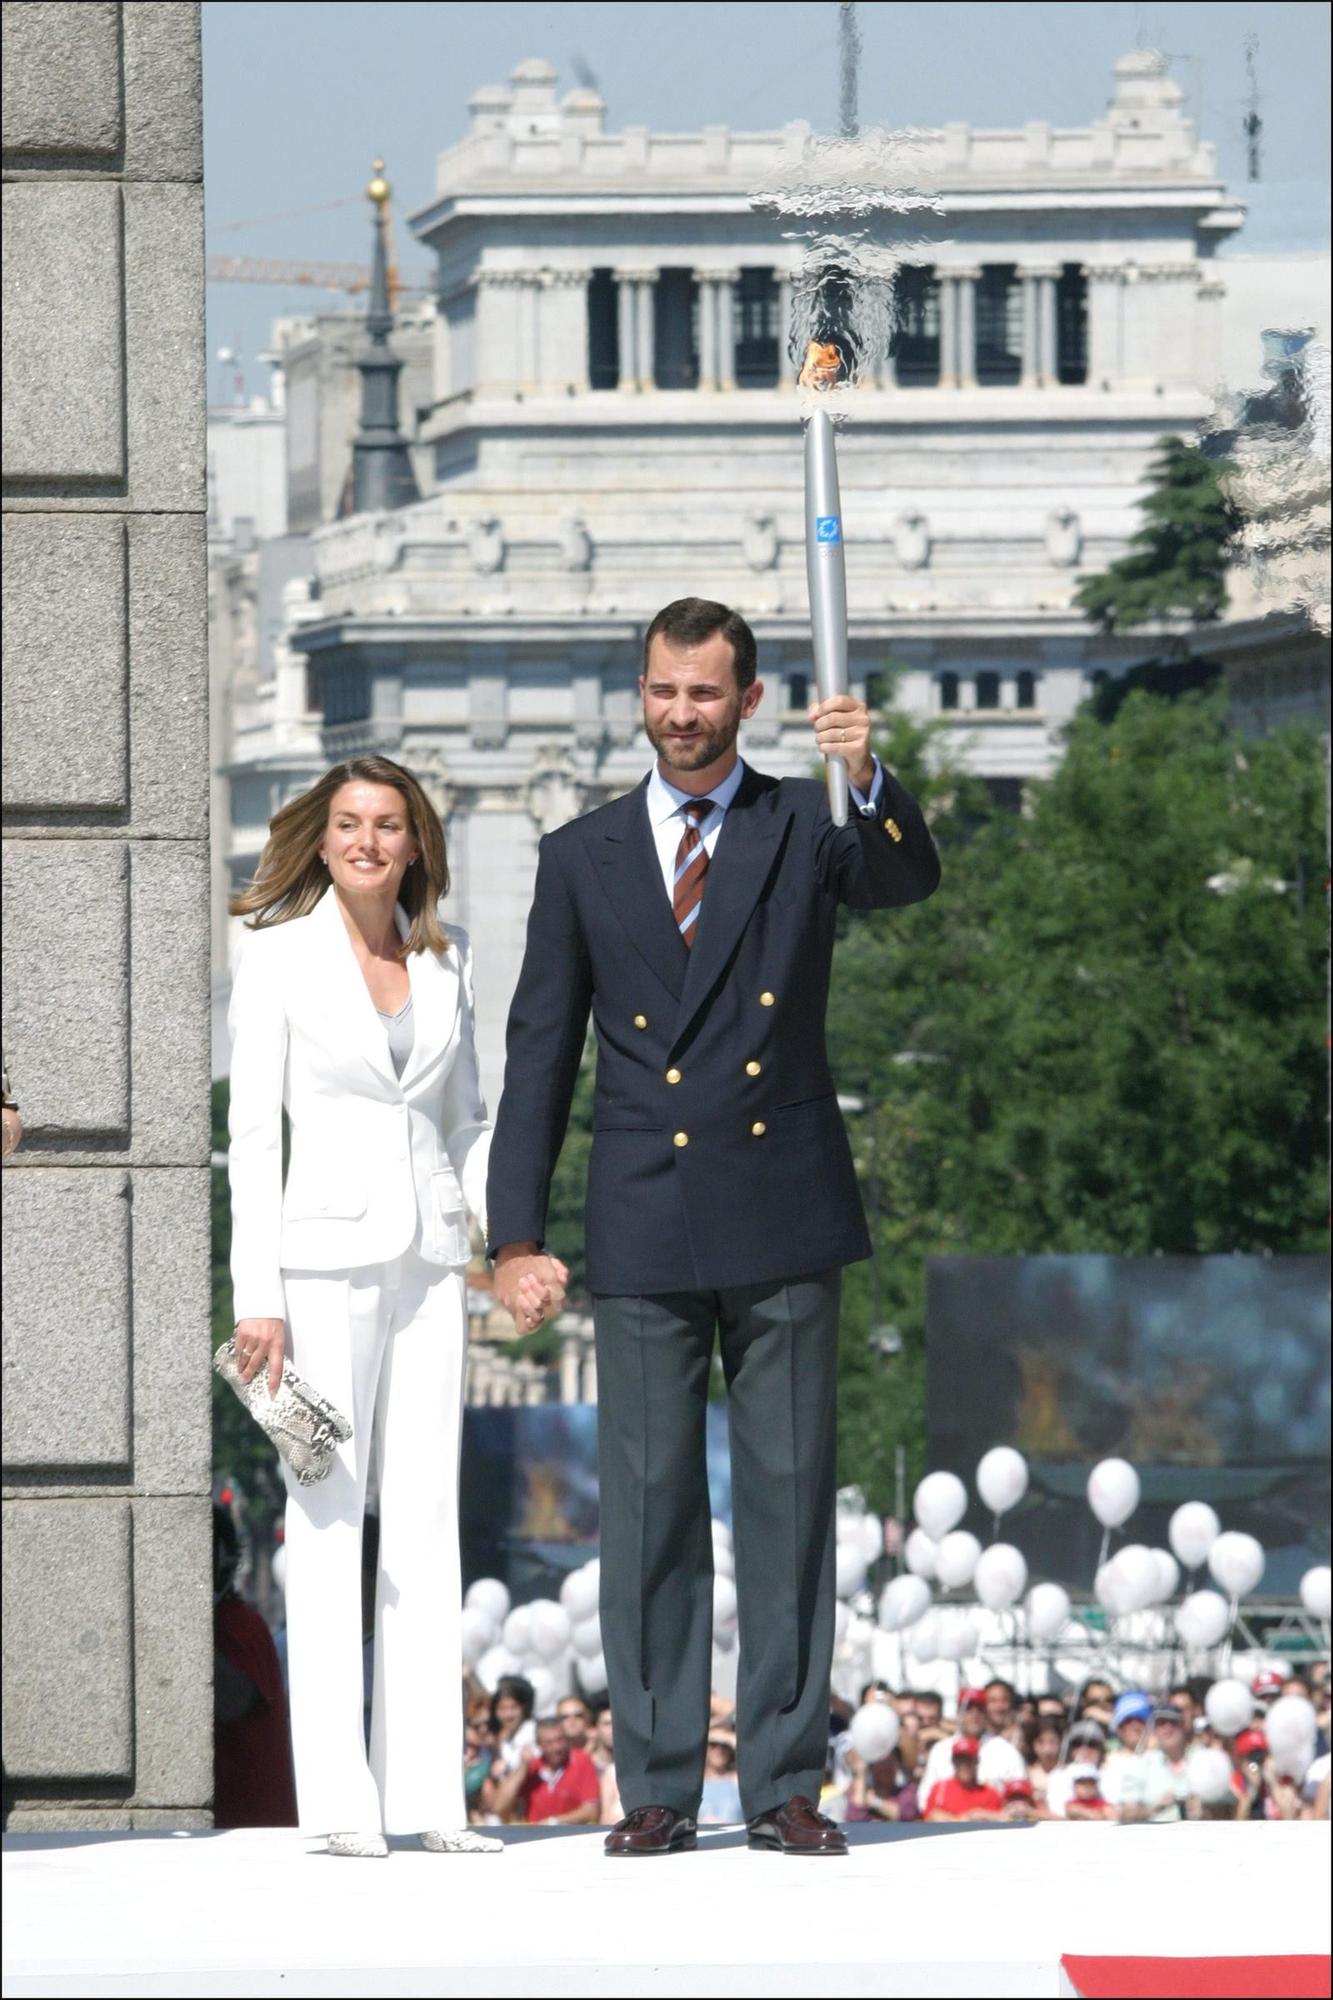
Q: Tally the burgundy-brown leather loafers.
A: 2